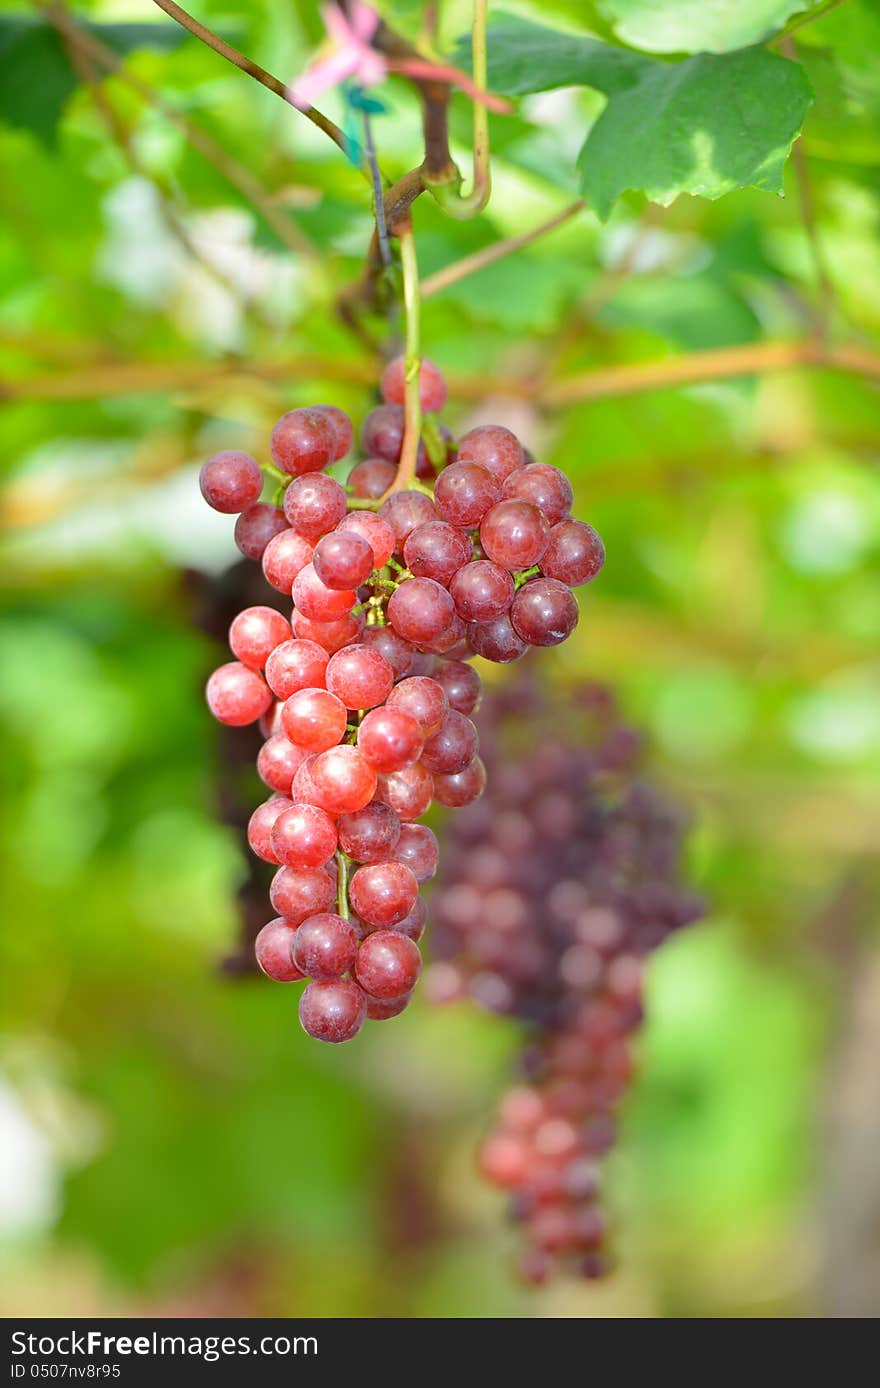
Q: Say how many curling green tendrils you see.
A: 1